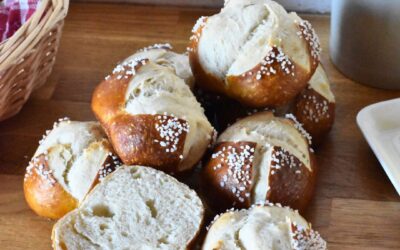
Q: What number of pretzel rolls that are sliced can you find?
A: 1